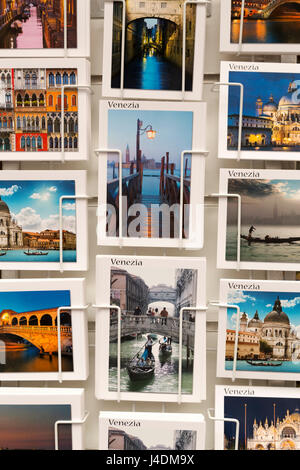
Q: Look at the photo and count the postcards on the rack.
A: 14